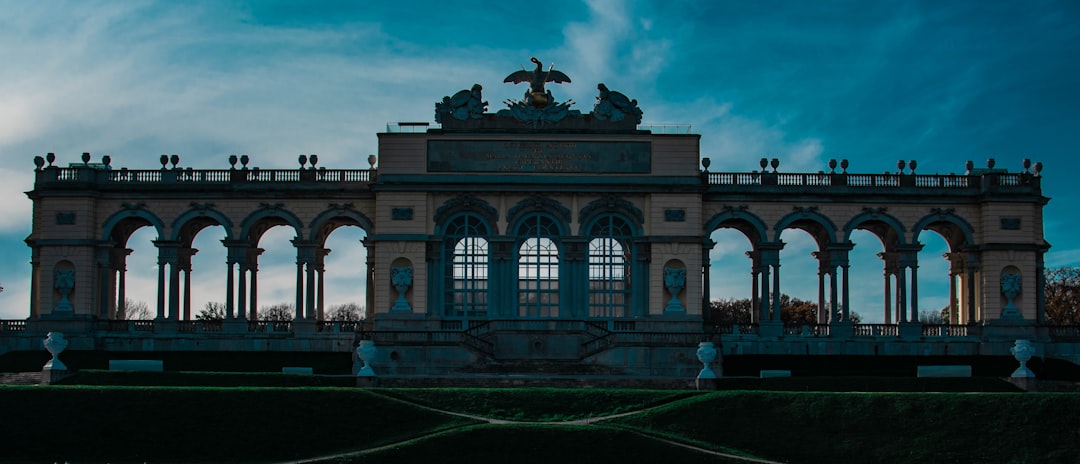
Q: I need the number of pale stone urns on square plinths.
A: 4